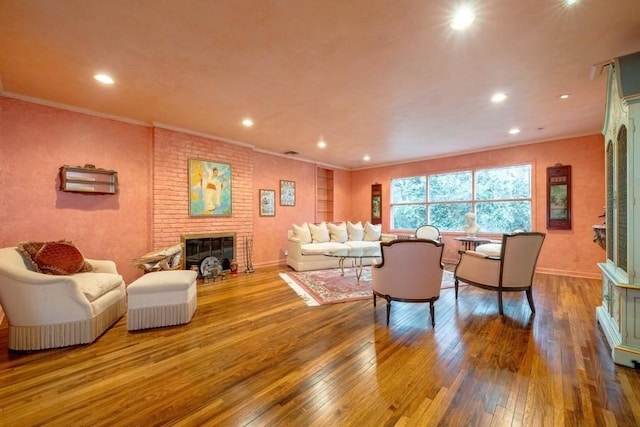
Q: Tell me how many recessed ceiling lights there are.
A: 9